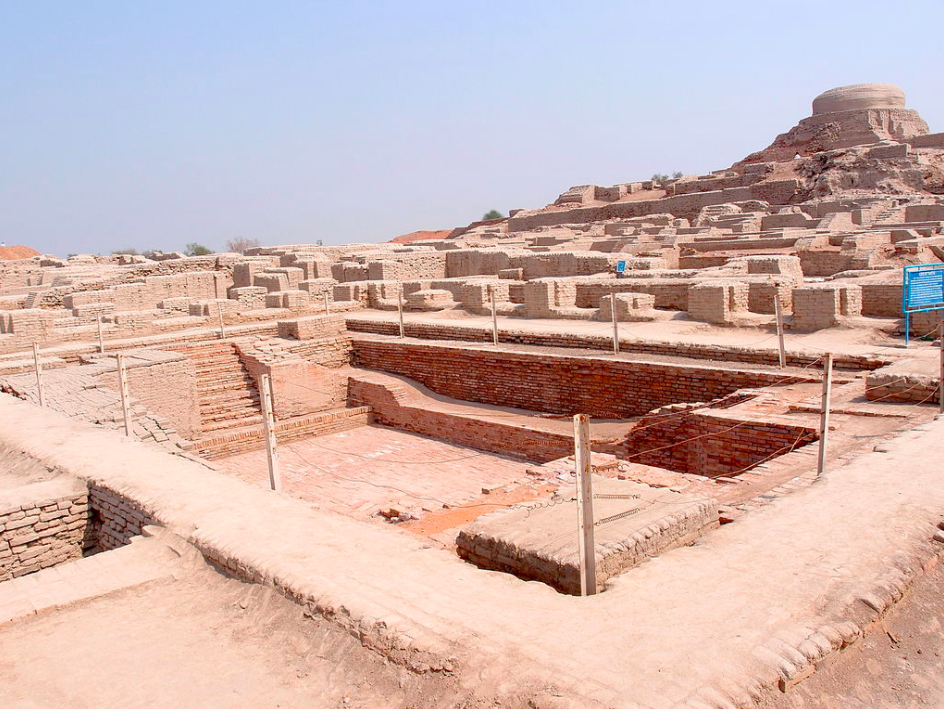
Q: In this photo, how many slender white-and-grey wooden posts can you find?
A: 13